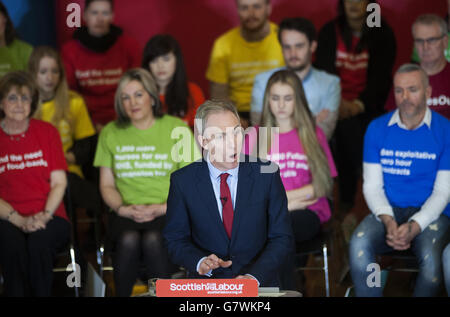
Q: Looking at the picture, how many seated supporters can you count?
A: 12